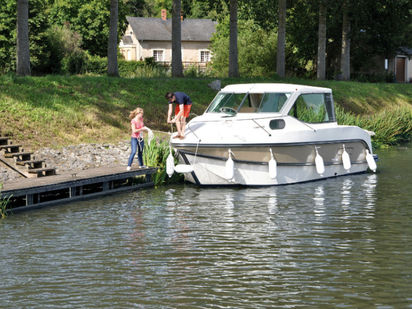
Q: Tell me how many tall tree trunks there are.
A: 7